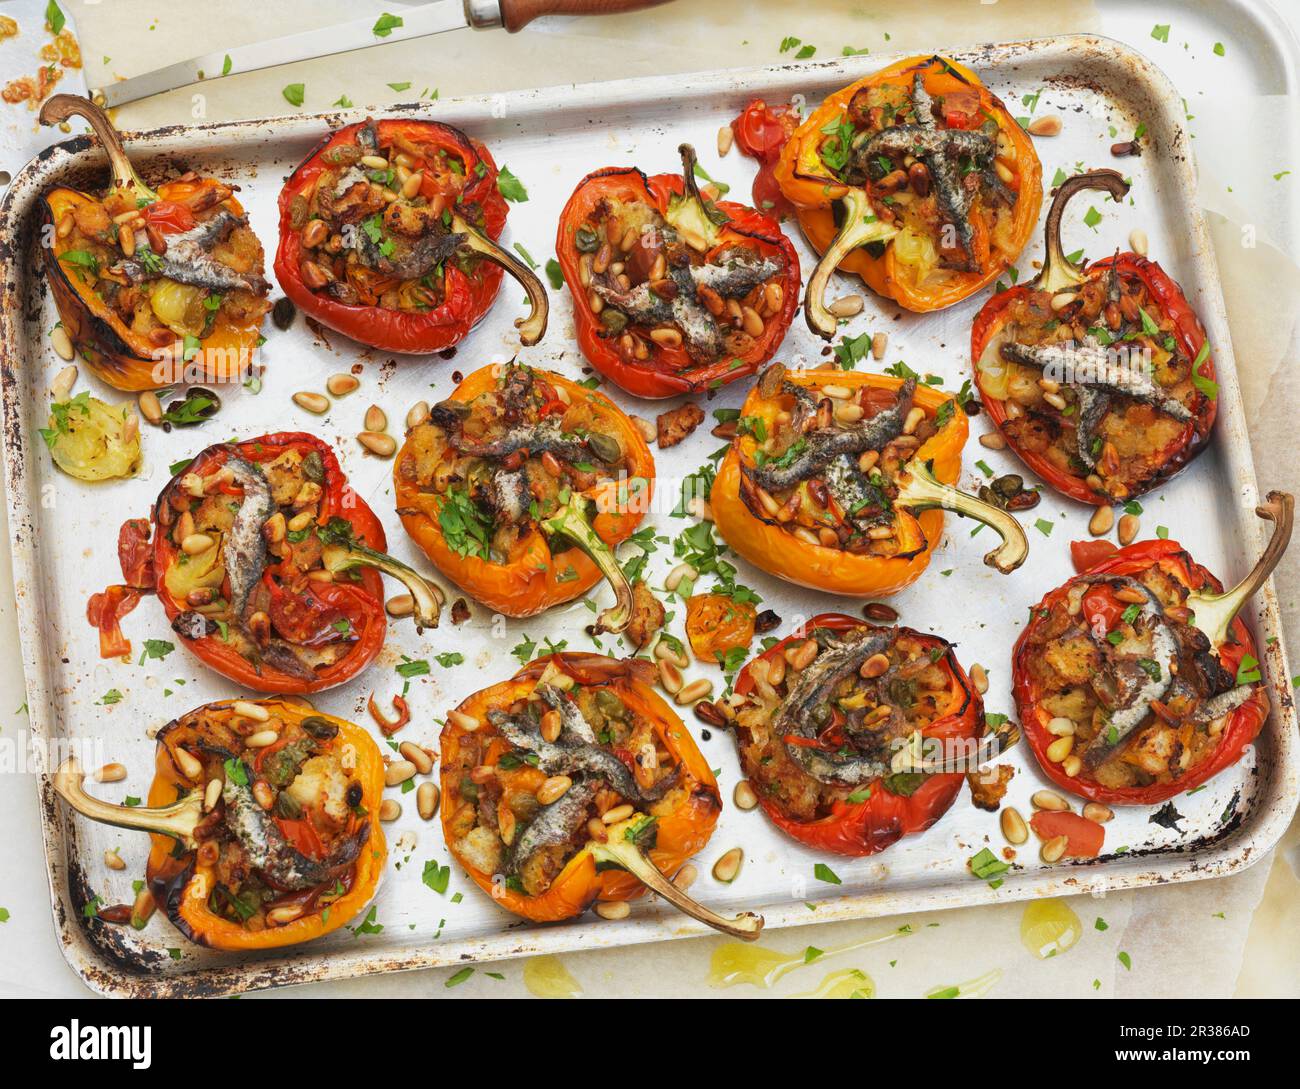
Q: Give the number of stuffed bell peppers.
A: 12